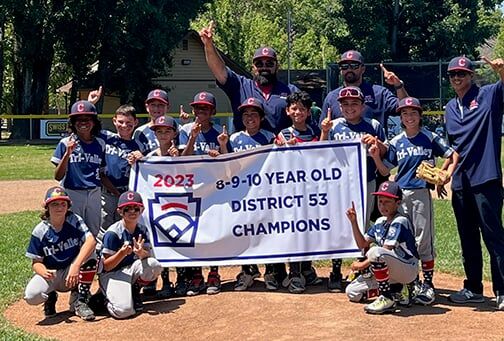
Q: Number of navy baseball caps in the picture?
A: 13